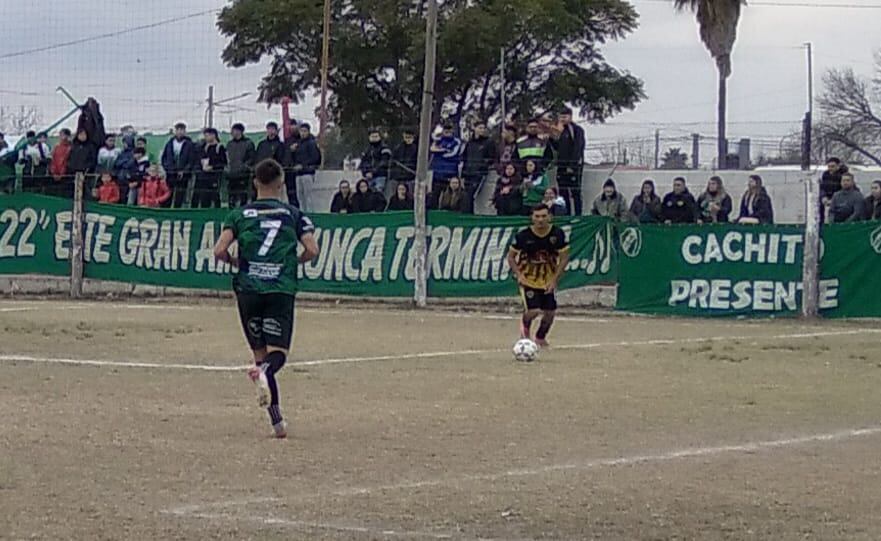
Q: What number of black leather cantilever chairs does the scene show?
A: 0